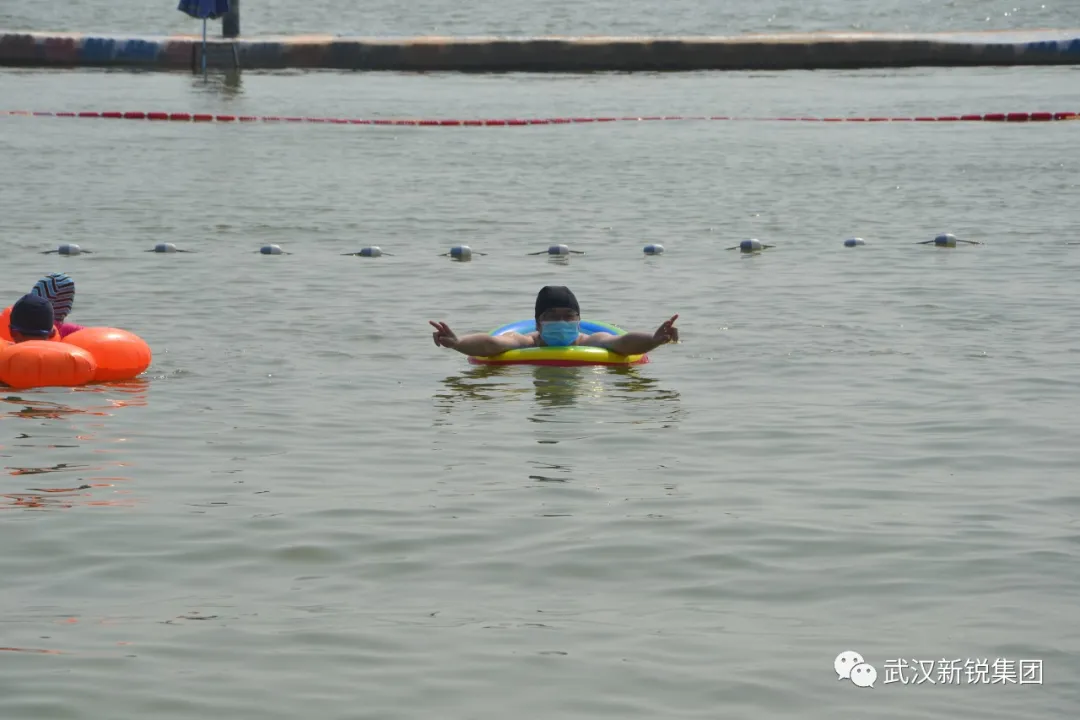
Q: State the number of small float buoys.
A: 10